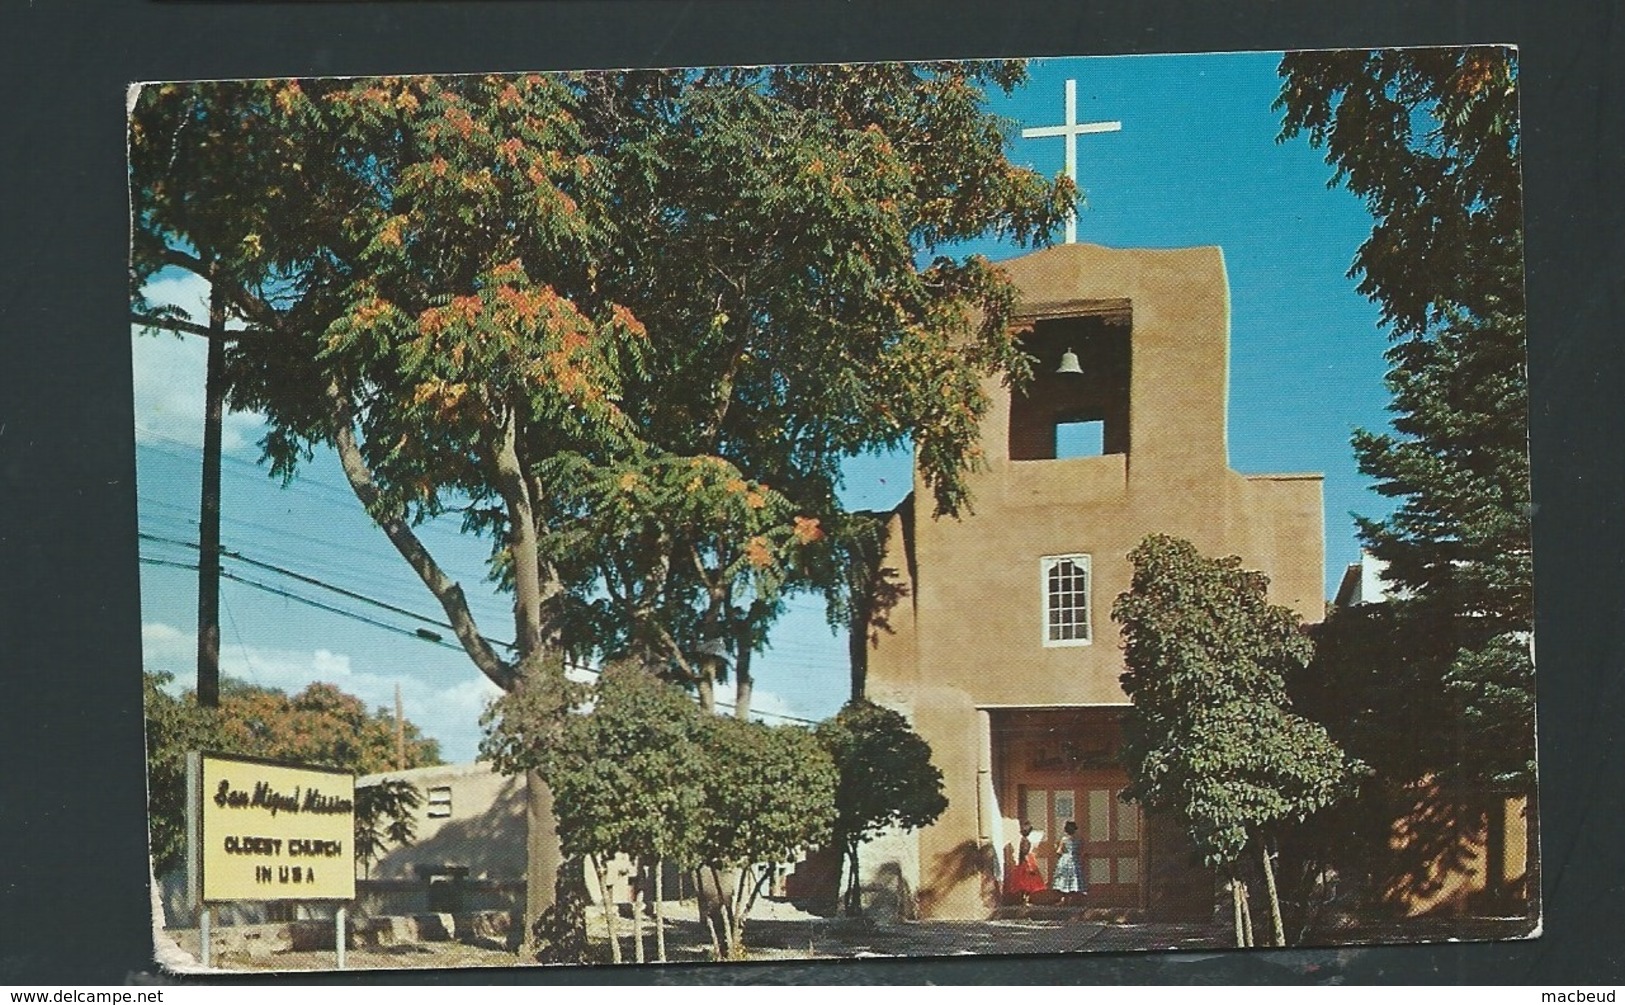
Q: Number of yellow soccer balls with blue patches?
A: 0